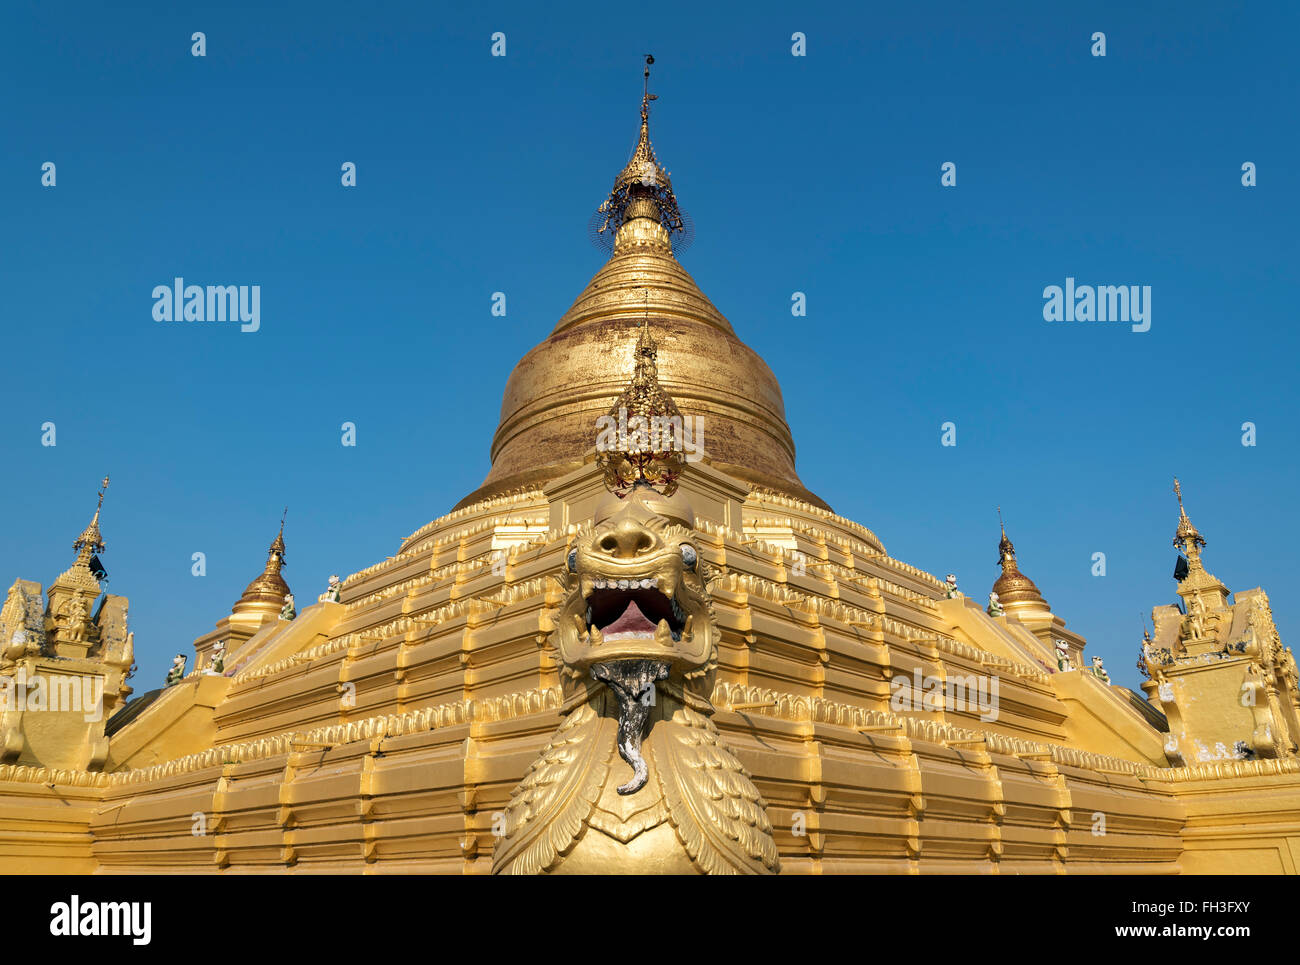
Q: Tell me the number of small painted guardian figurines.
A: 8